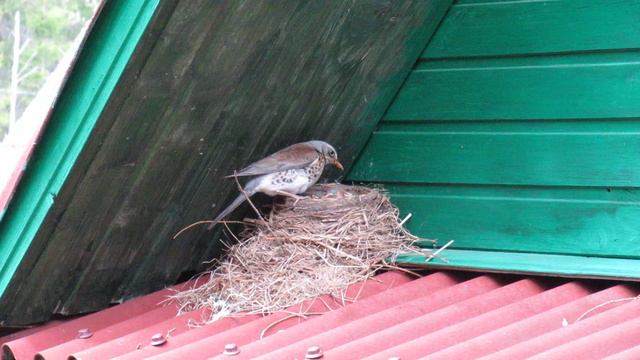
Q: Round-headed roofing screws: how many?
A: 4